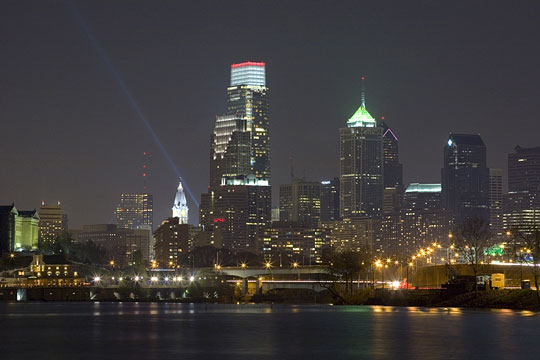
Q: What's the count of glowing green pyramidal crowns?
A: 1